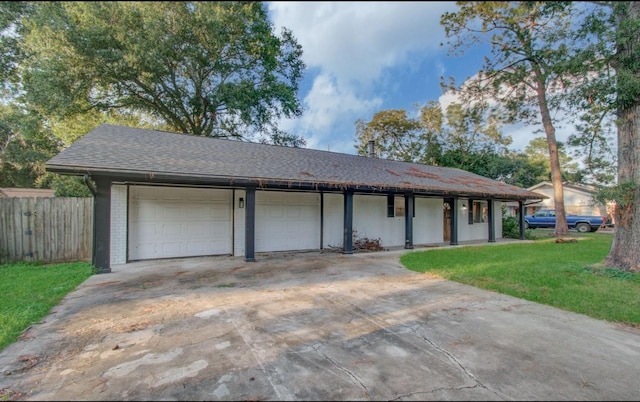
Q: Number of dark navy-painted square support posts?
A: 7